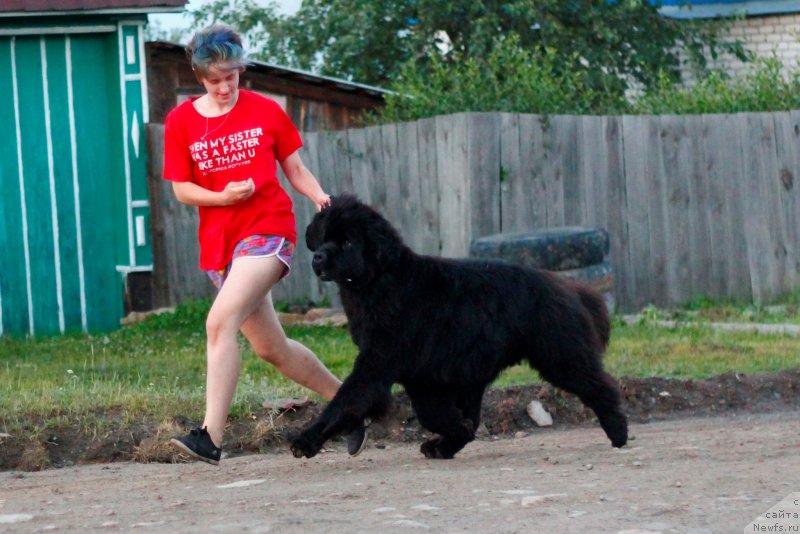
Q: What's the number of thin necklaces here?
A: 1